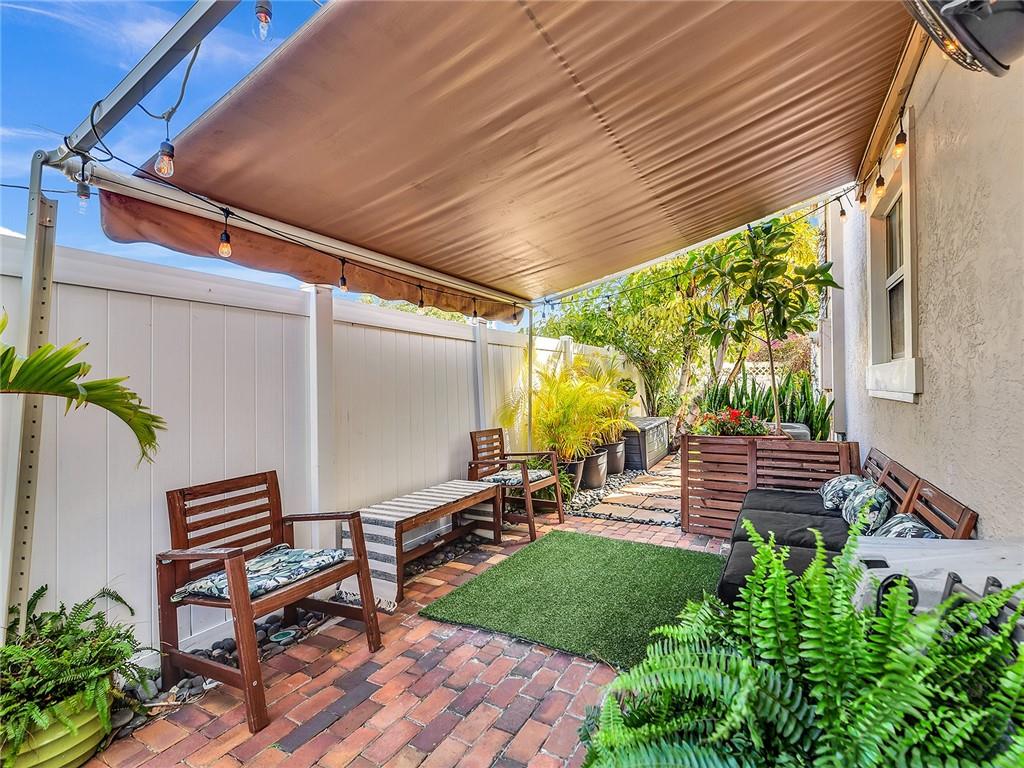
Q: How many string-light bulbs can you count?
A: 15